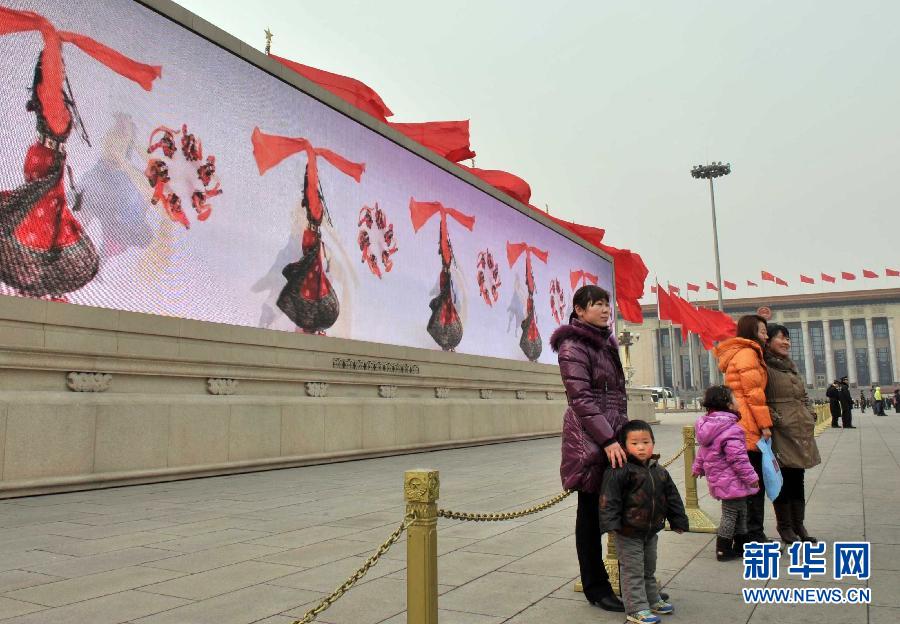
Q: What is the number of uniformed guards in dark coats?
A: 2